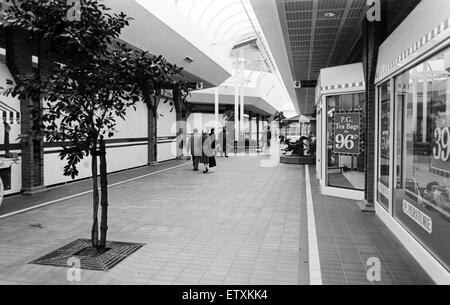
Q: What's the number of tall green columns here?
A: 0